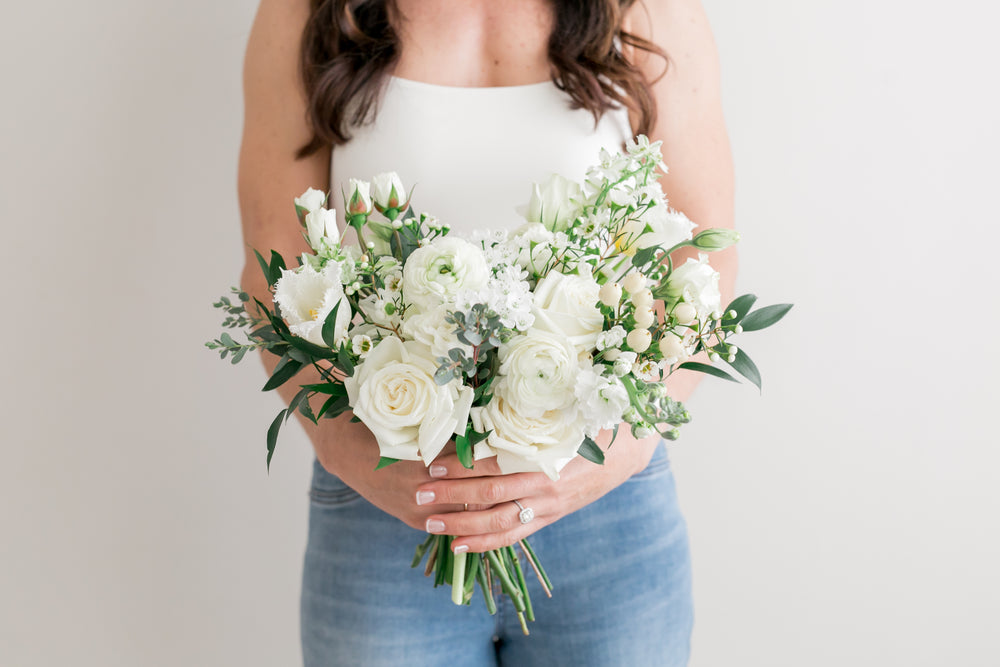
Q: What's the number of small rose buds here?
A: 4